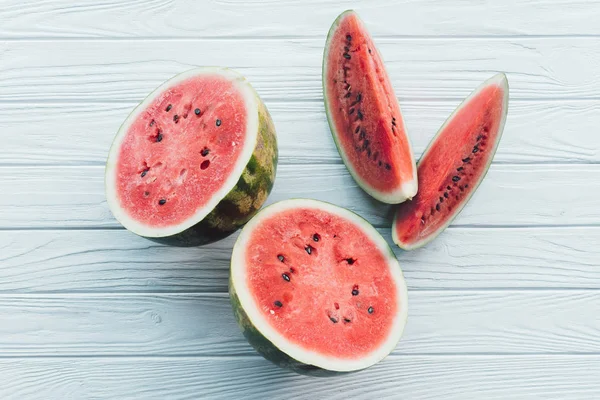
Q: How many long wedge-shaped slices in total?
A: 2